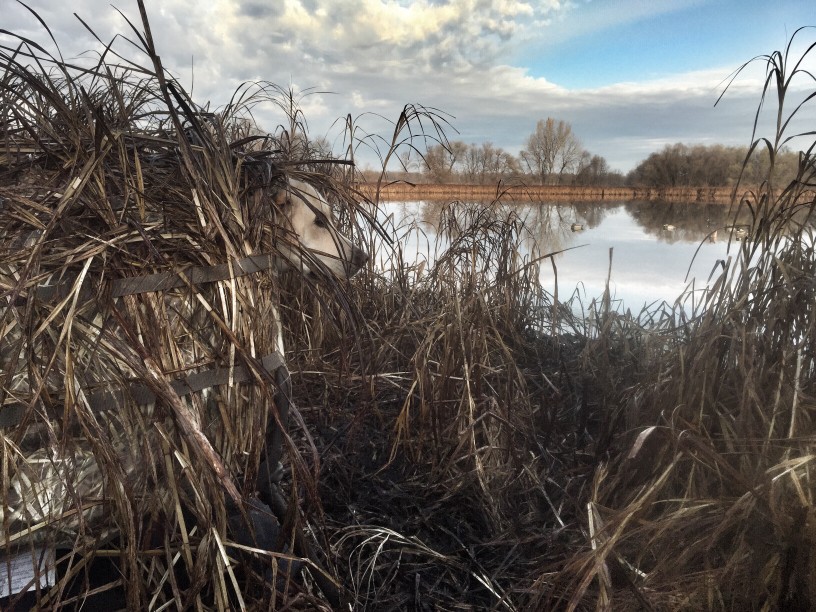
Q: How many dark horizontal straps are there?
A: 2